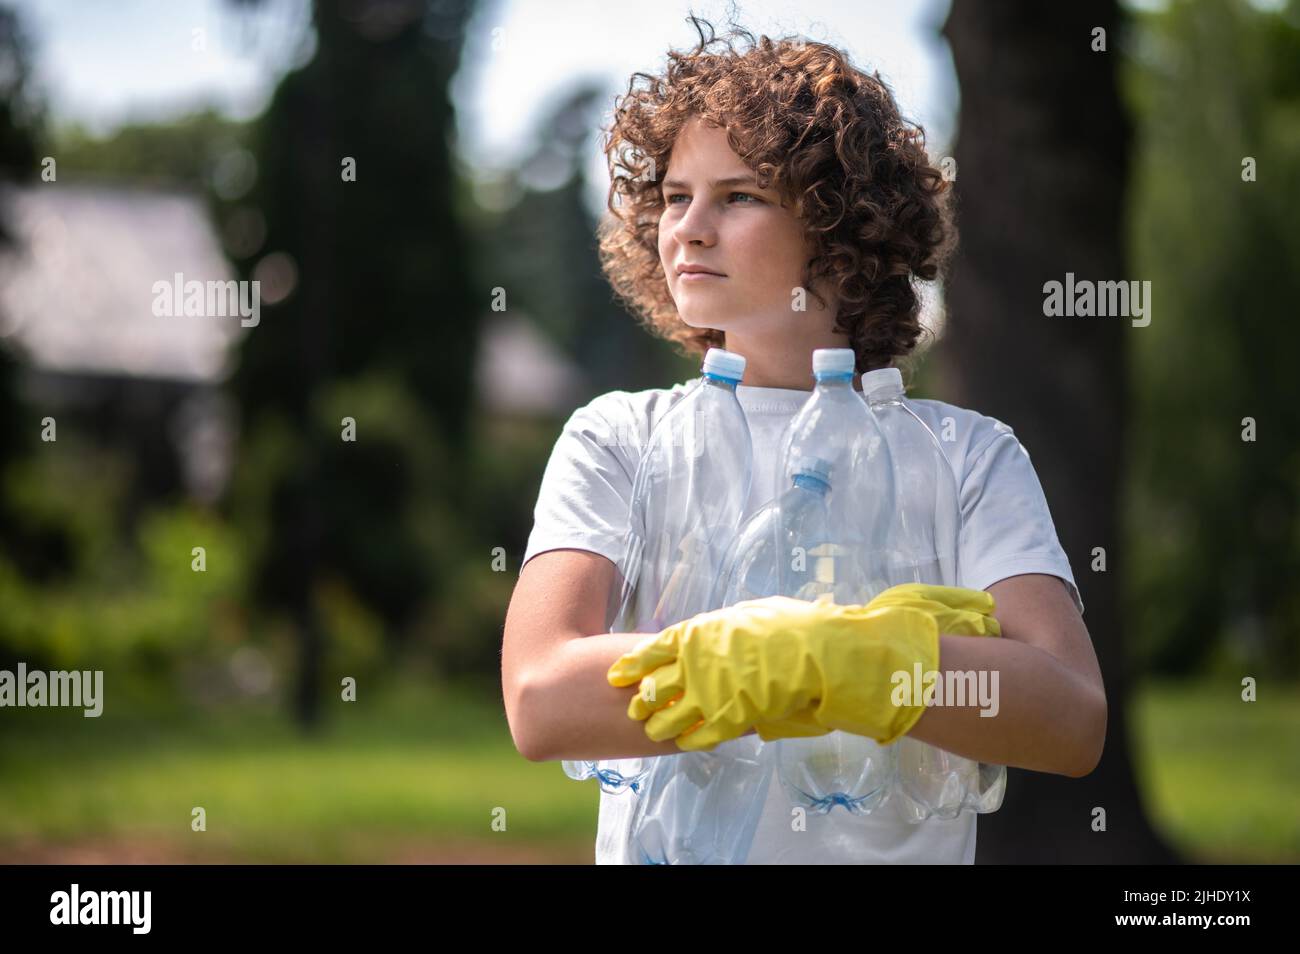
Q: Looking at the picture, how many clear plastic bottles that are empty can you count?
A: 4